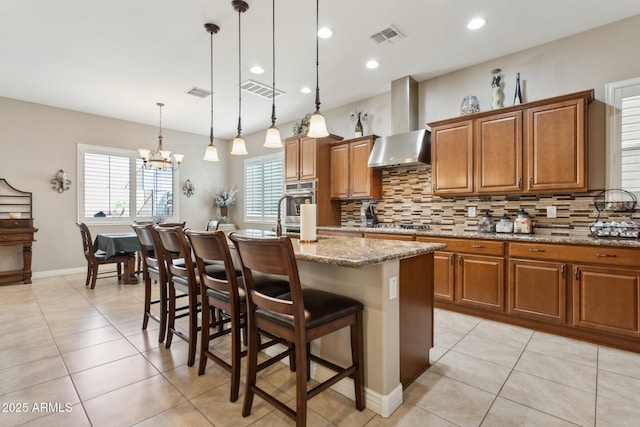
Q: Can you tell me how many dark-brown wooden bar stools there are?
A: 4